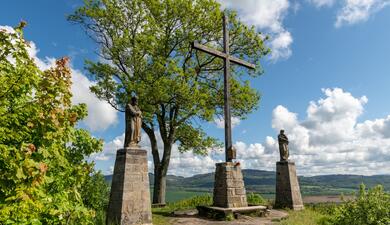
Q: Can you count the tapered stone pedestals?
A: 3